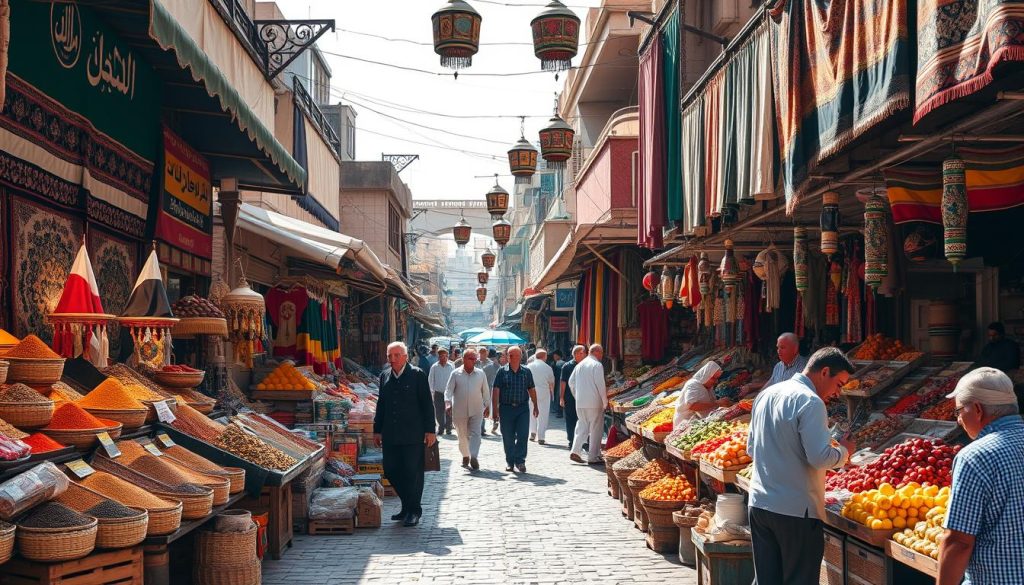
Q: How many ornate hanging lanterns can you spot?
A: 10